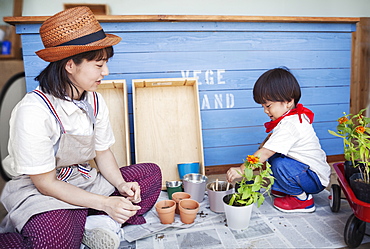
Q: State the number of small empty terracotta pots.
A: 3